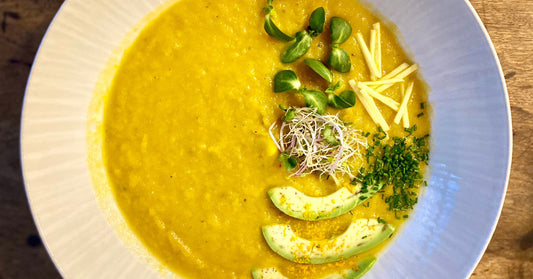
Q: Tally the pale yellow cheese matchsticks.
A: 11